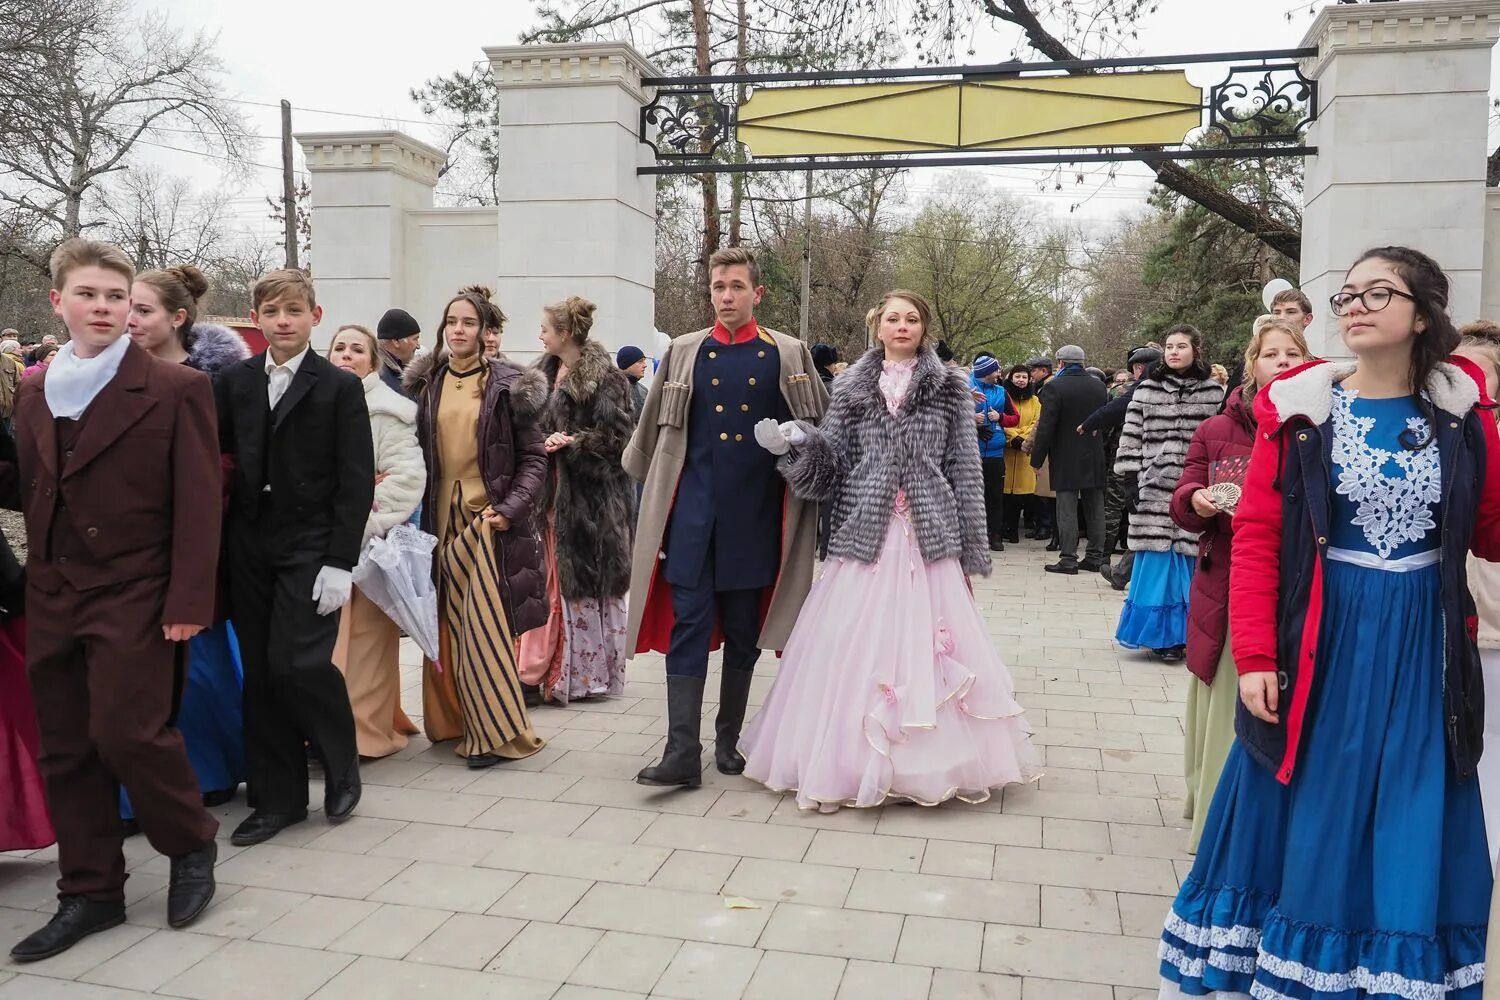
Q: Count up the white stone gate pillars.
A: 3